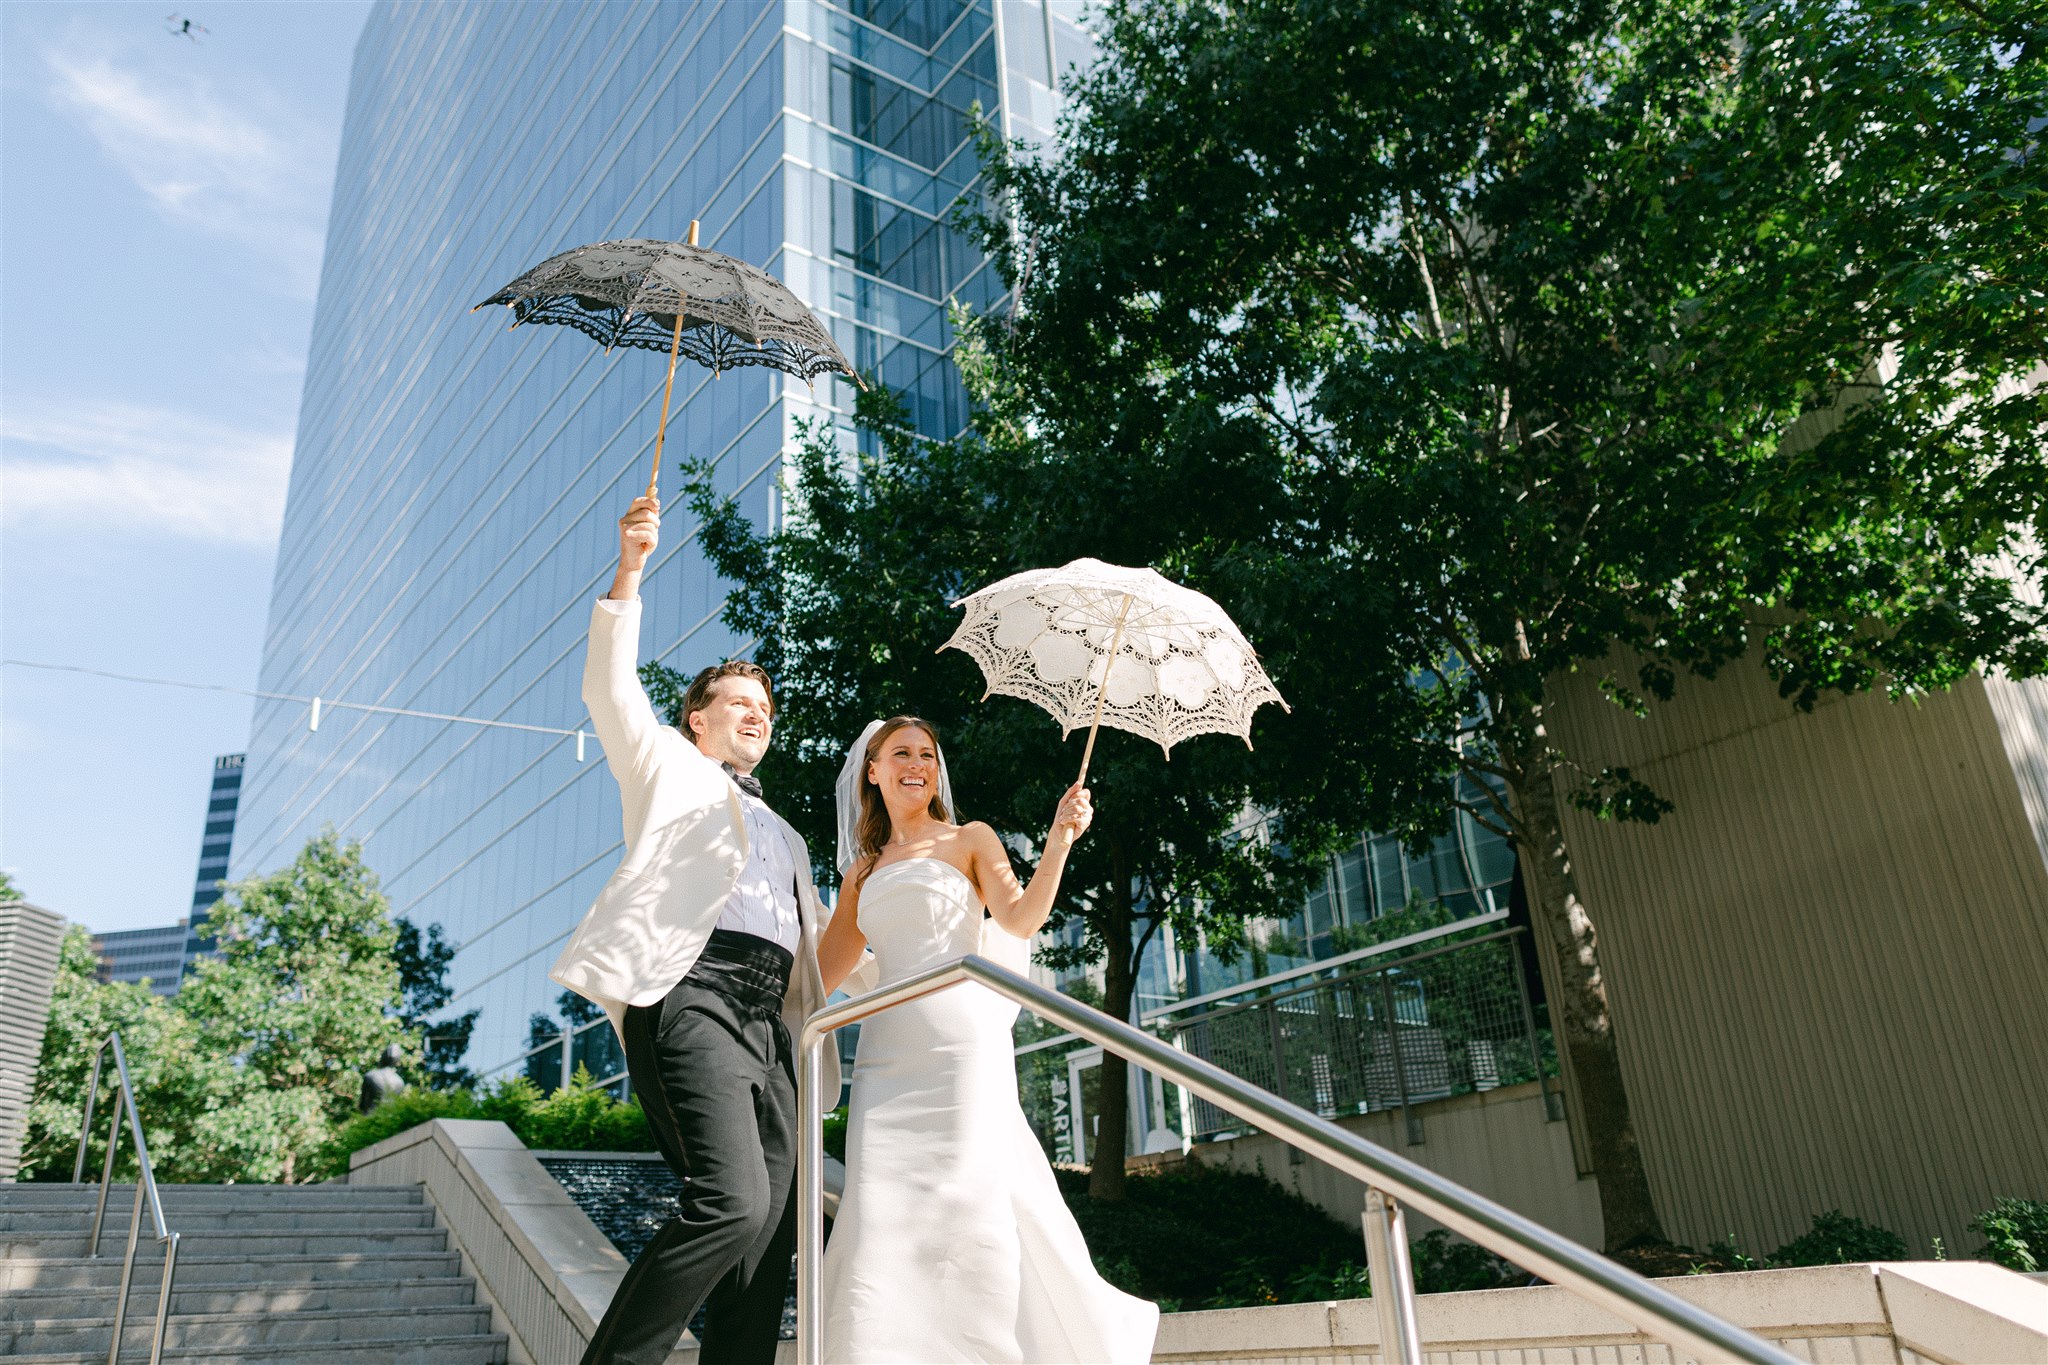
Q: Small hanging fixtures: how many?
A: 2